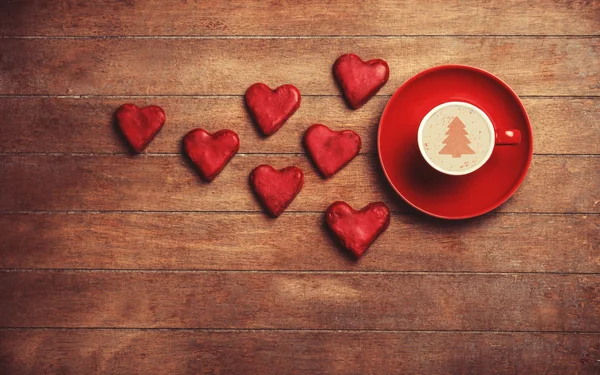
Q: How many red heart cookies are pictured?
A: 7